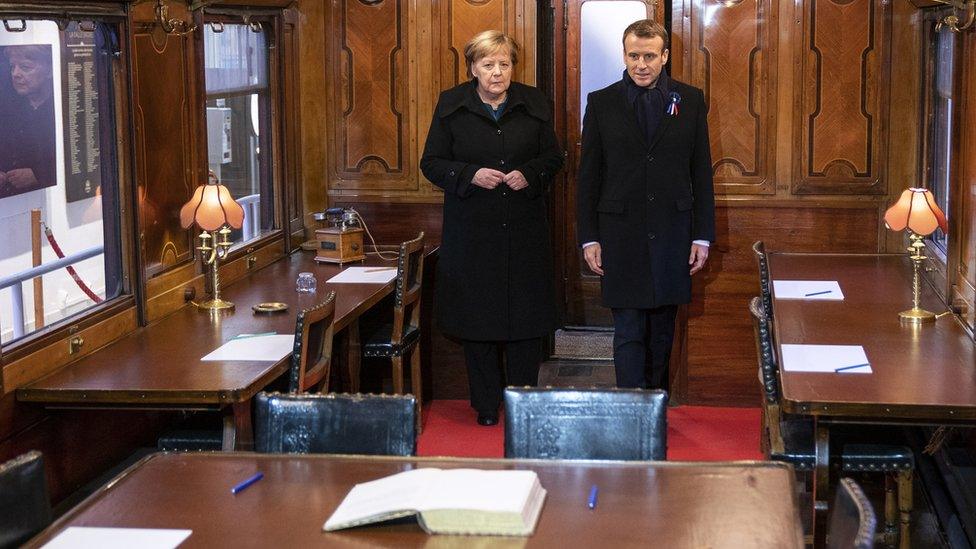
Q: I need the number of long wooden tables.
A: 3